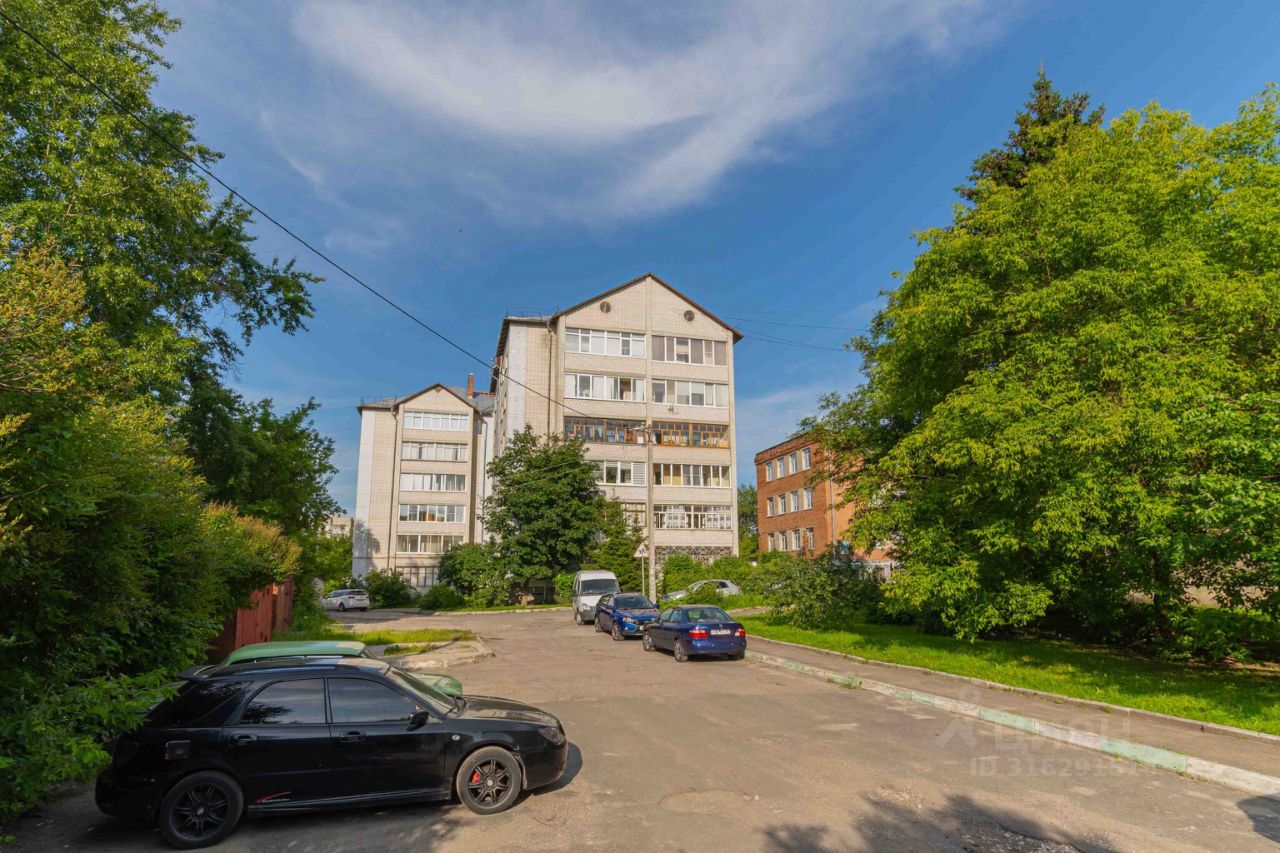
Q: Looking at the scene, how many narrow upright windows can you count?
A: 12